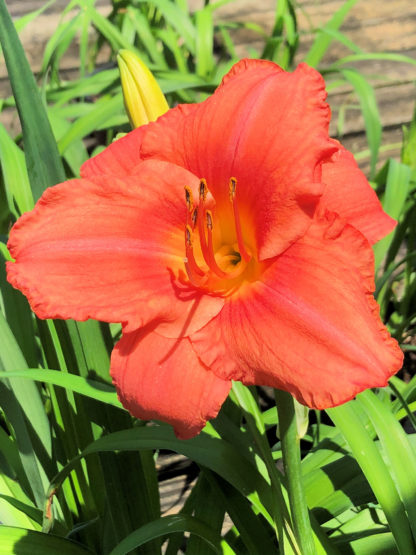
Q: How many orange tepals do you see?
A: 6